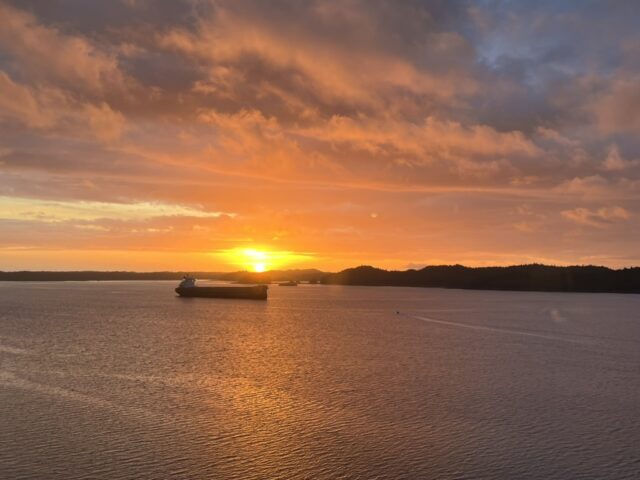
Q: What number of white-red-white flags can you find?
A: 0